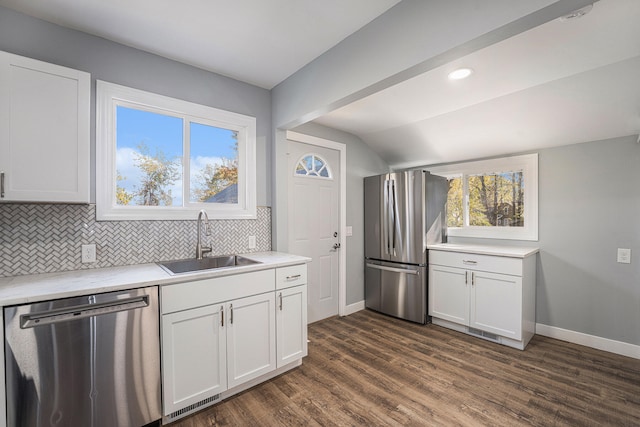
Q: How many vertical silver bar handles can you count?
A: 8